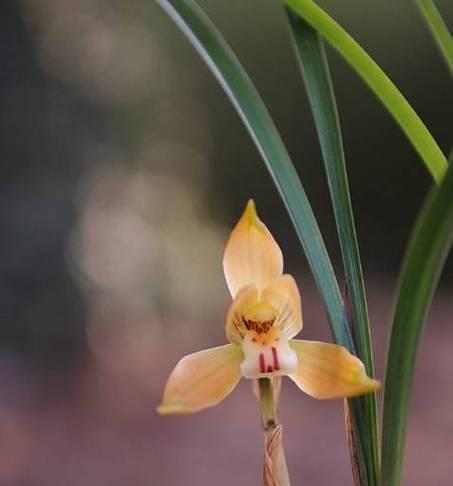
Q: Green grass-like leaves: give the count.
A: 5